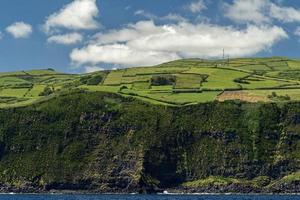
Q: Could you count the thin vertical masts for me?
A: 2